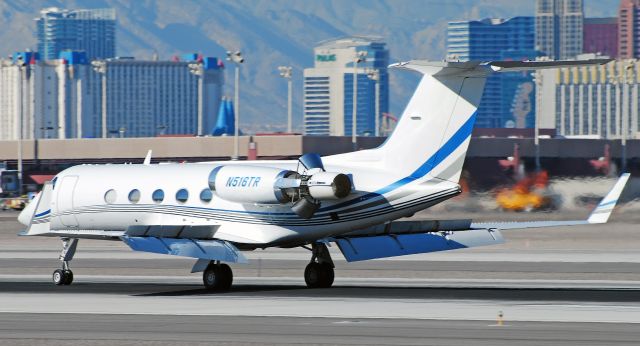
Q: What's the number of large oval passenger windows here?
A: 5